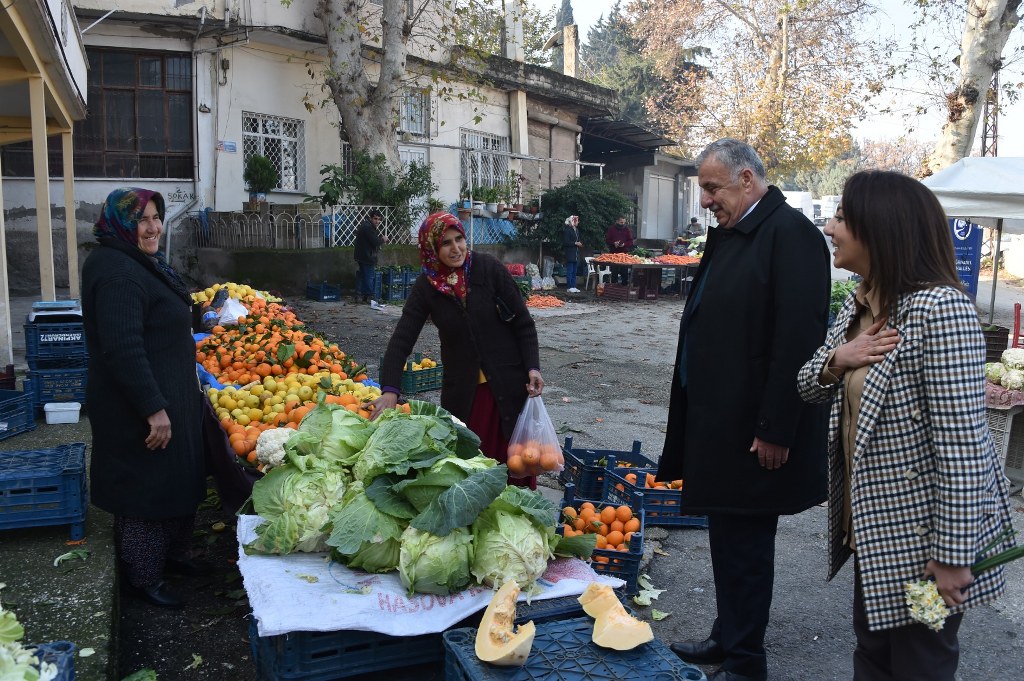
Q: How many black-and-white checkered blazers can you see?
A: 1